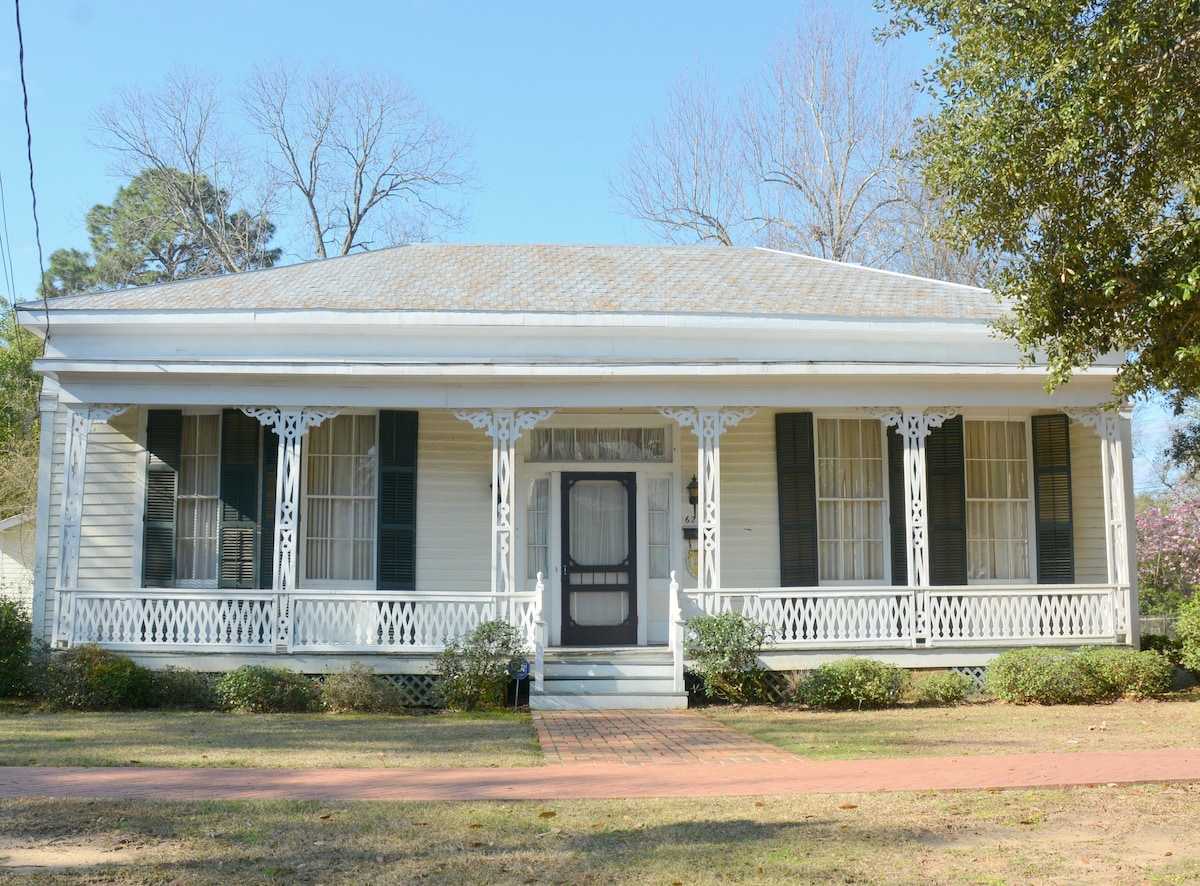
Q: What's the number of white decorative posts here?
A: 6